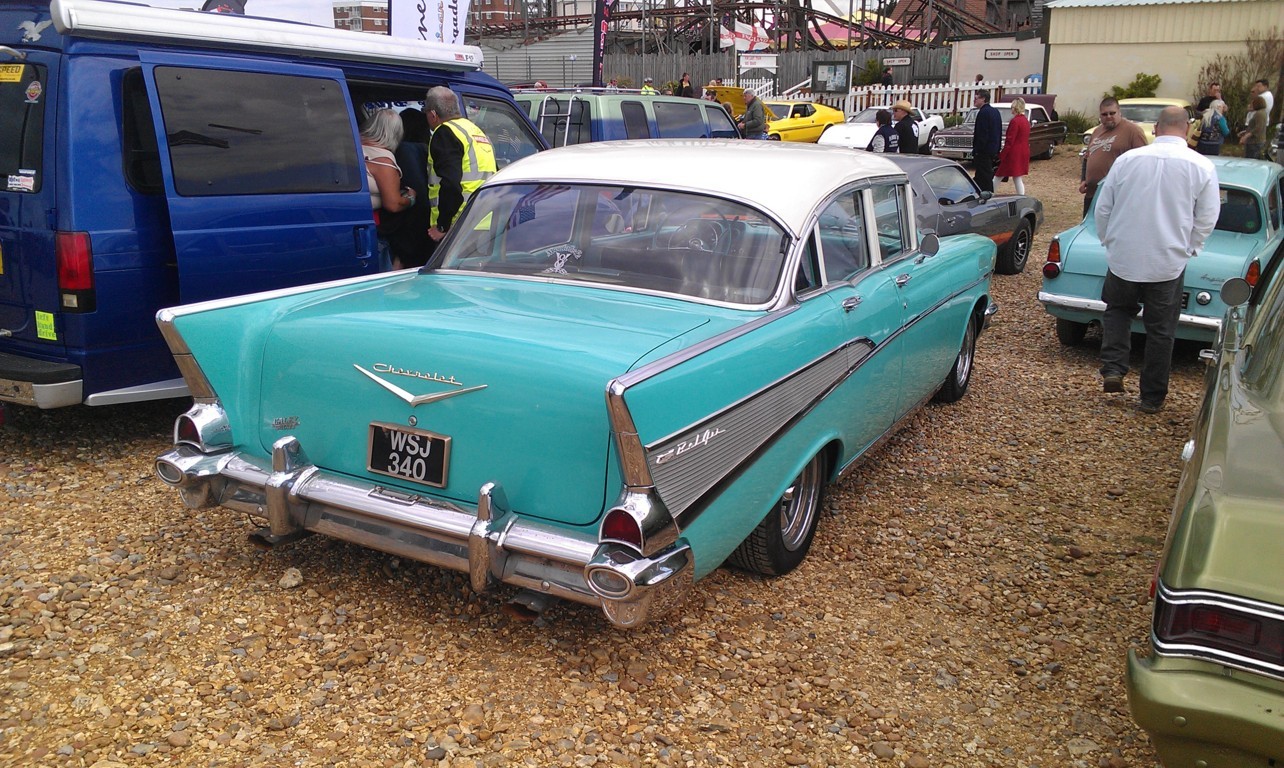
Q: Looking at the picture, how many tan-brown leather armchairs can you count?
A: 0